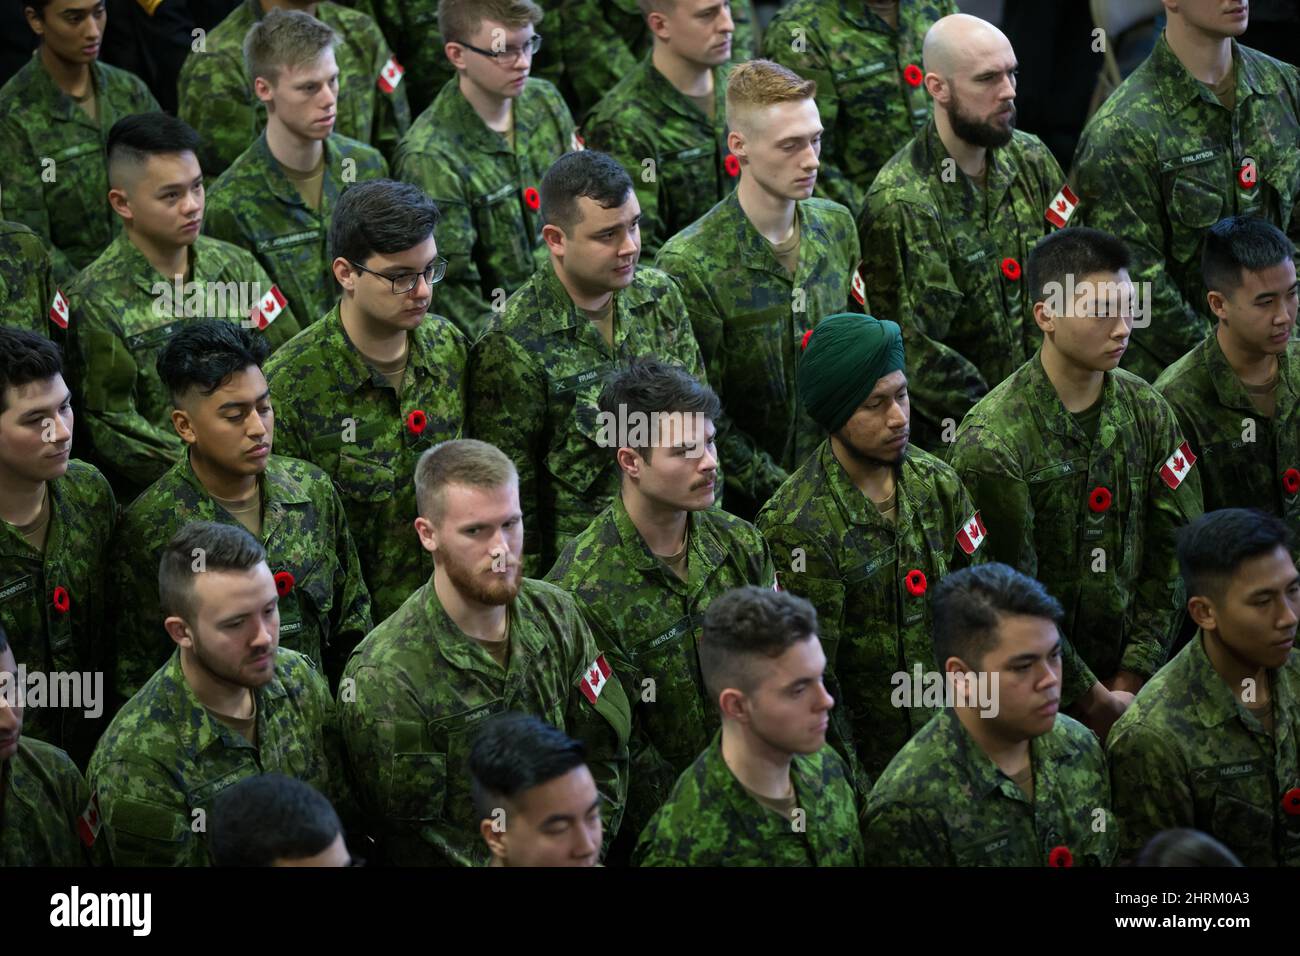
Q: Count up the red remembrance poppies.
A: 14